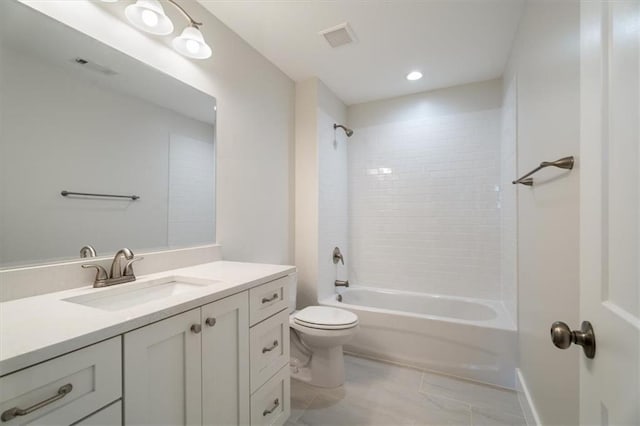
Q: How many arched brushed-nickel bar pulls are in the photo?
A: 4